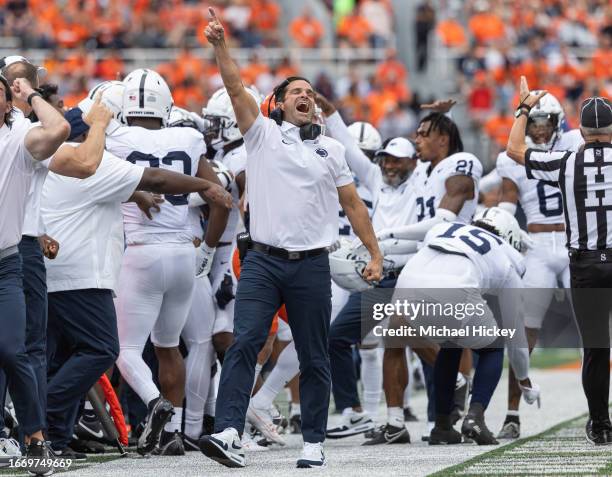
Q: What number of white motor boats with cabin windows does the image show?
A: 0